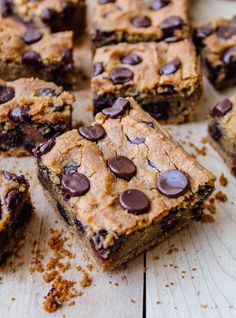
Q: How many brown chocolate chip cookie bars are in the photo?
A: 9